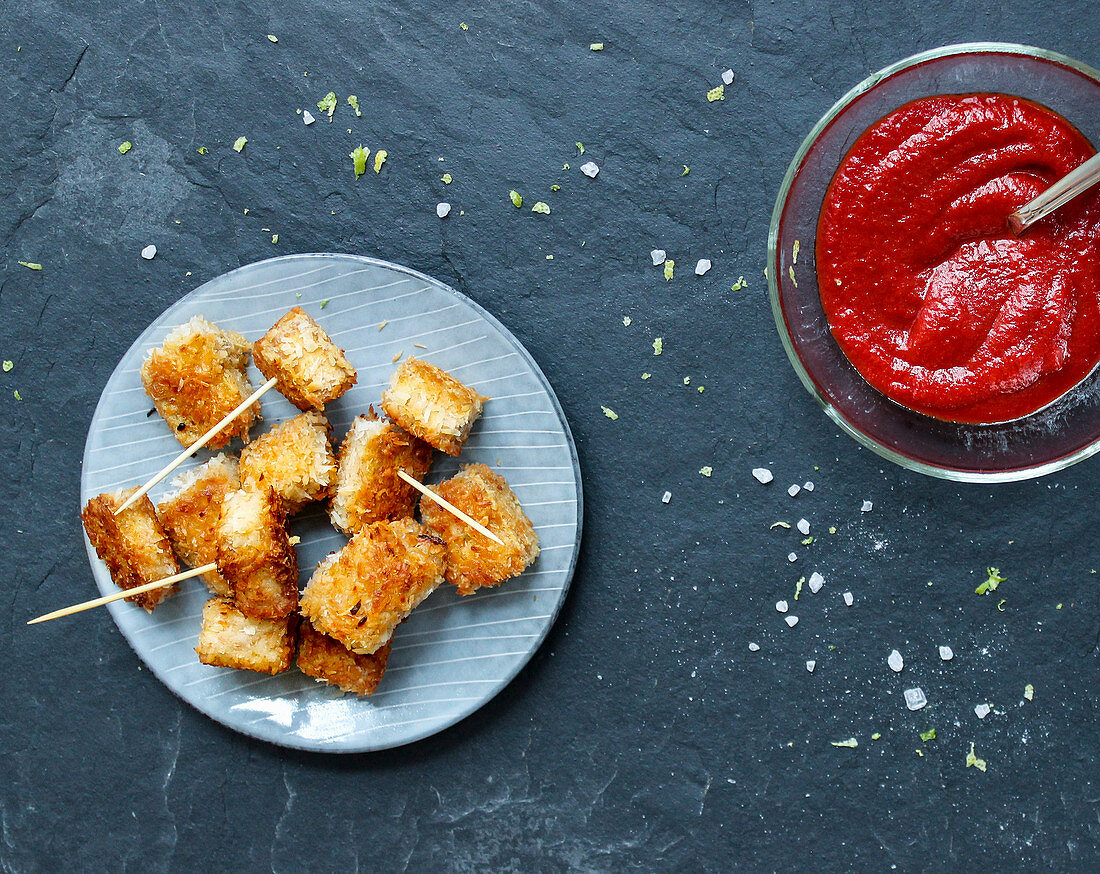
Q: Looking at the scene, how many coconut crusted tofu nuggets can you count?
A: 12